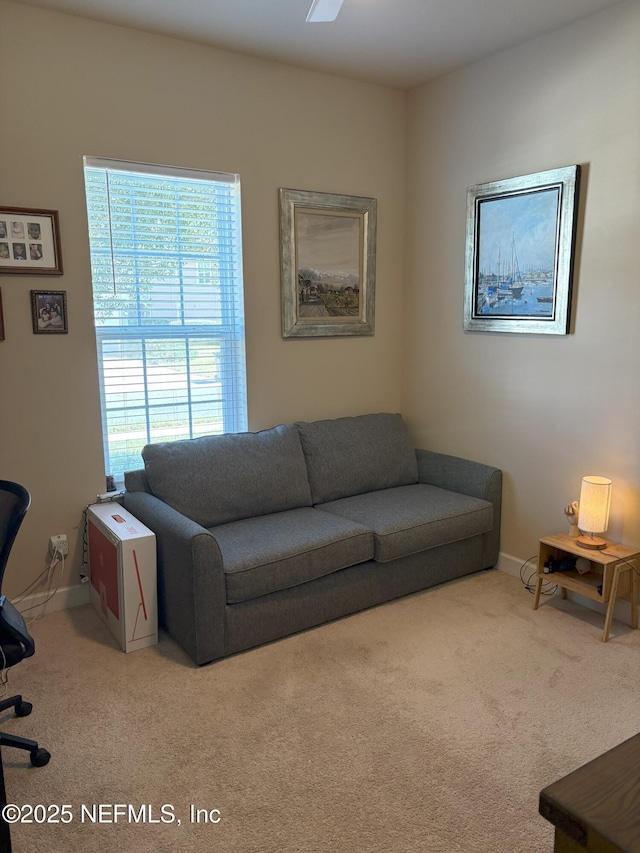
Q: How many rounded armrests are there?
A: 2